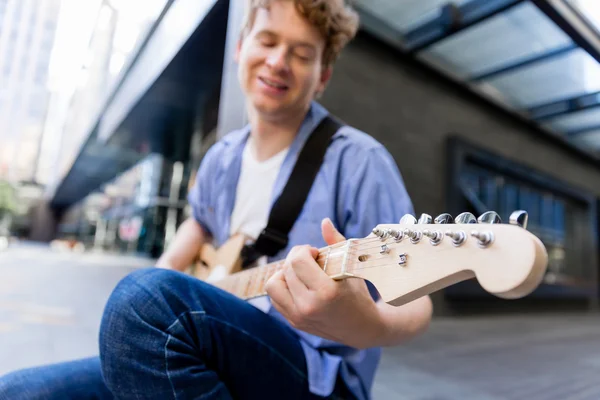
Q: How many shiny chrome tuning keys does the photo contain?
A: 6